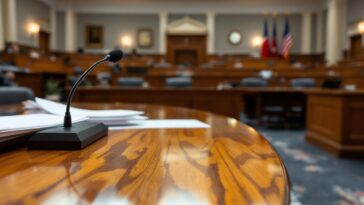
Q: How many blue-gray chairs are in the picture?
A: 5